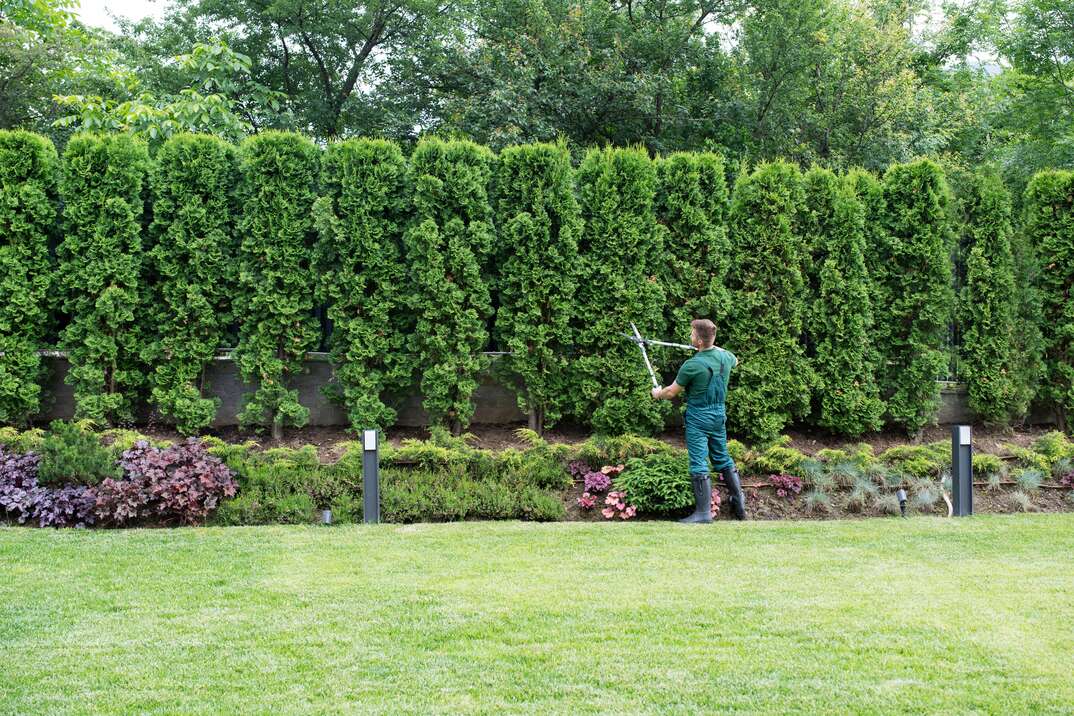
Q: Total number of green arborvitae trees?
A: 14